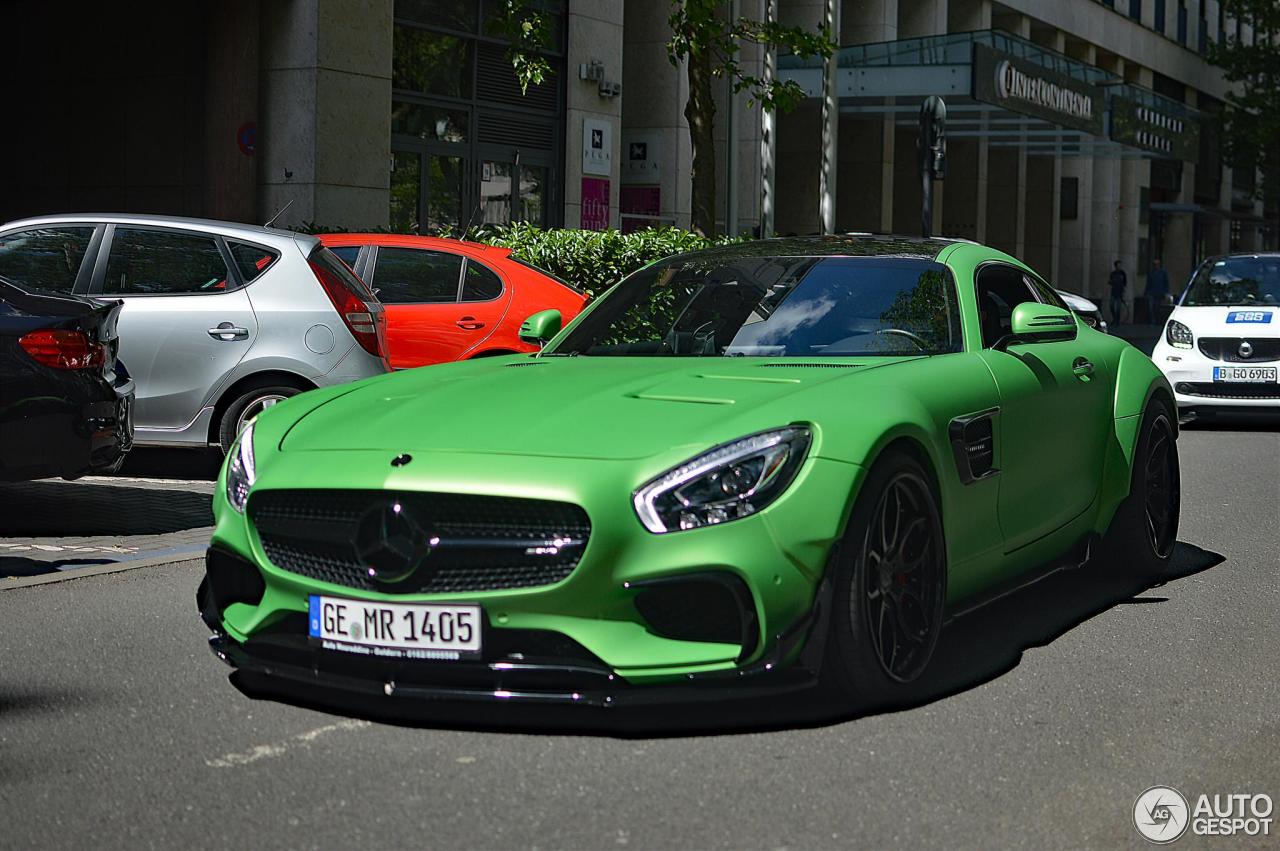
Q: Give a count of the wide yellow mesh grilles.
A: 0